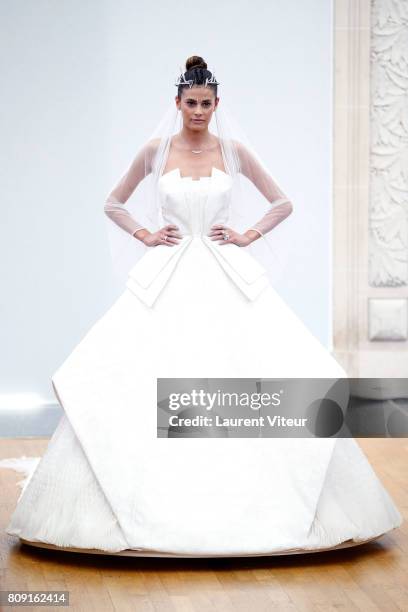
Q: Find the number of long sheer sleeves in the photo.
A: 2